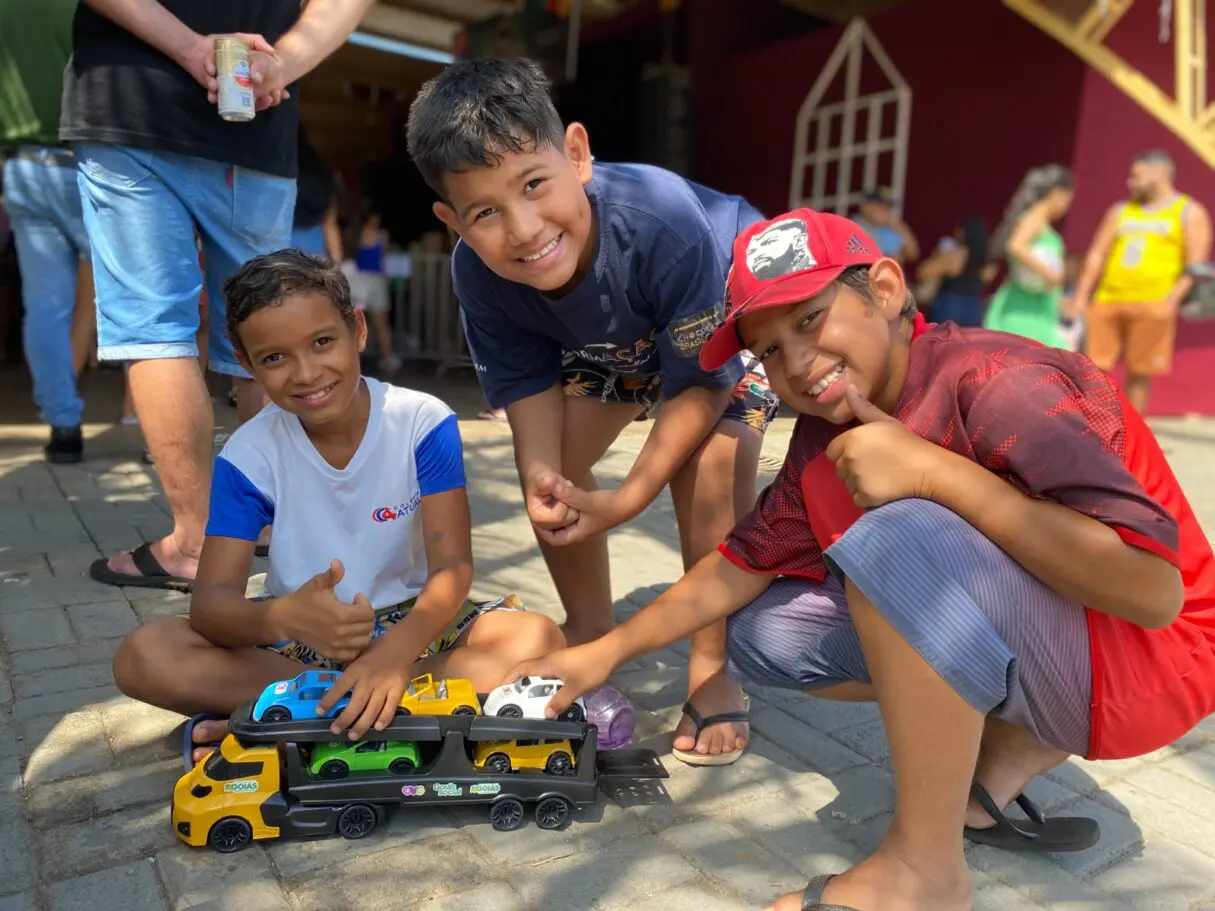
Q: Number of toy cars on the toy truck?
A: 5